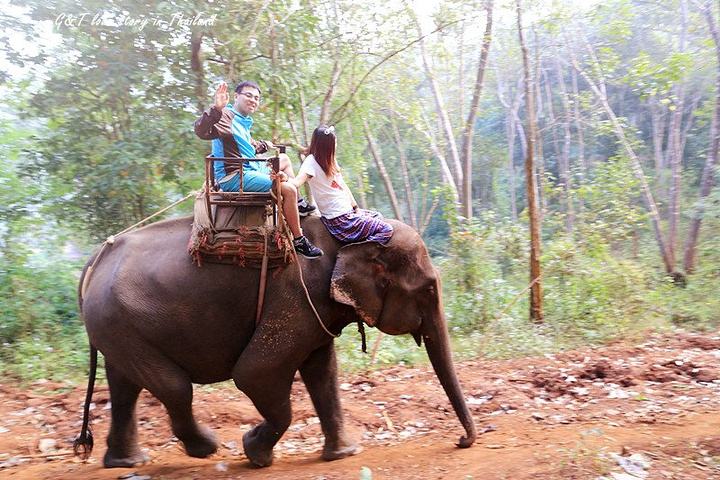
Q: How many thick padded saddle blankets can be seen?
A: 1